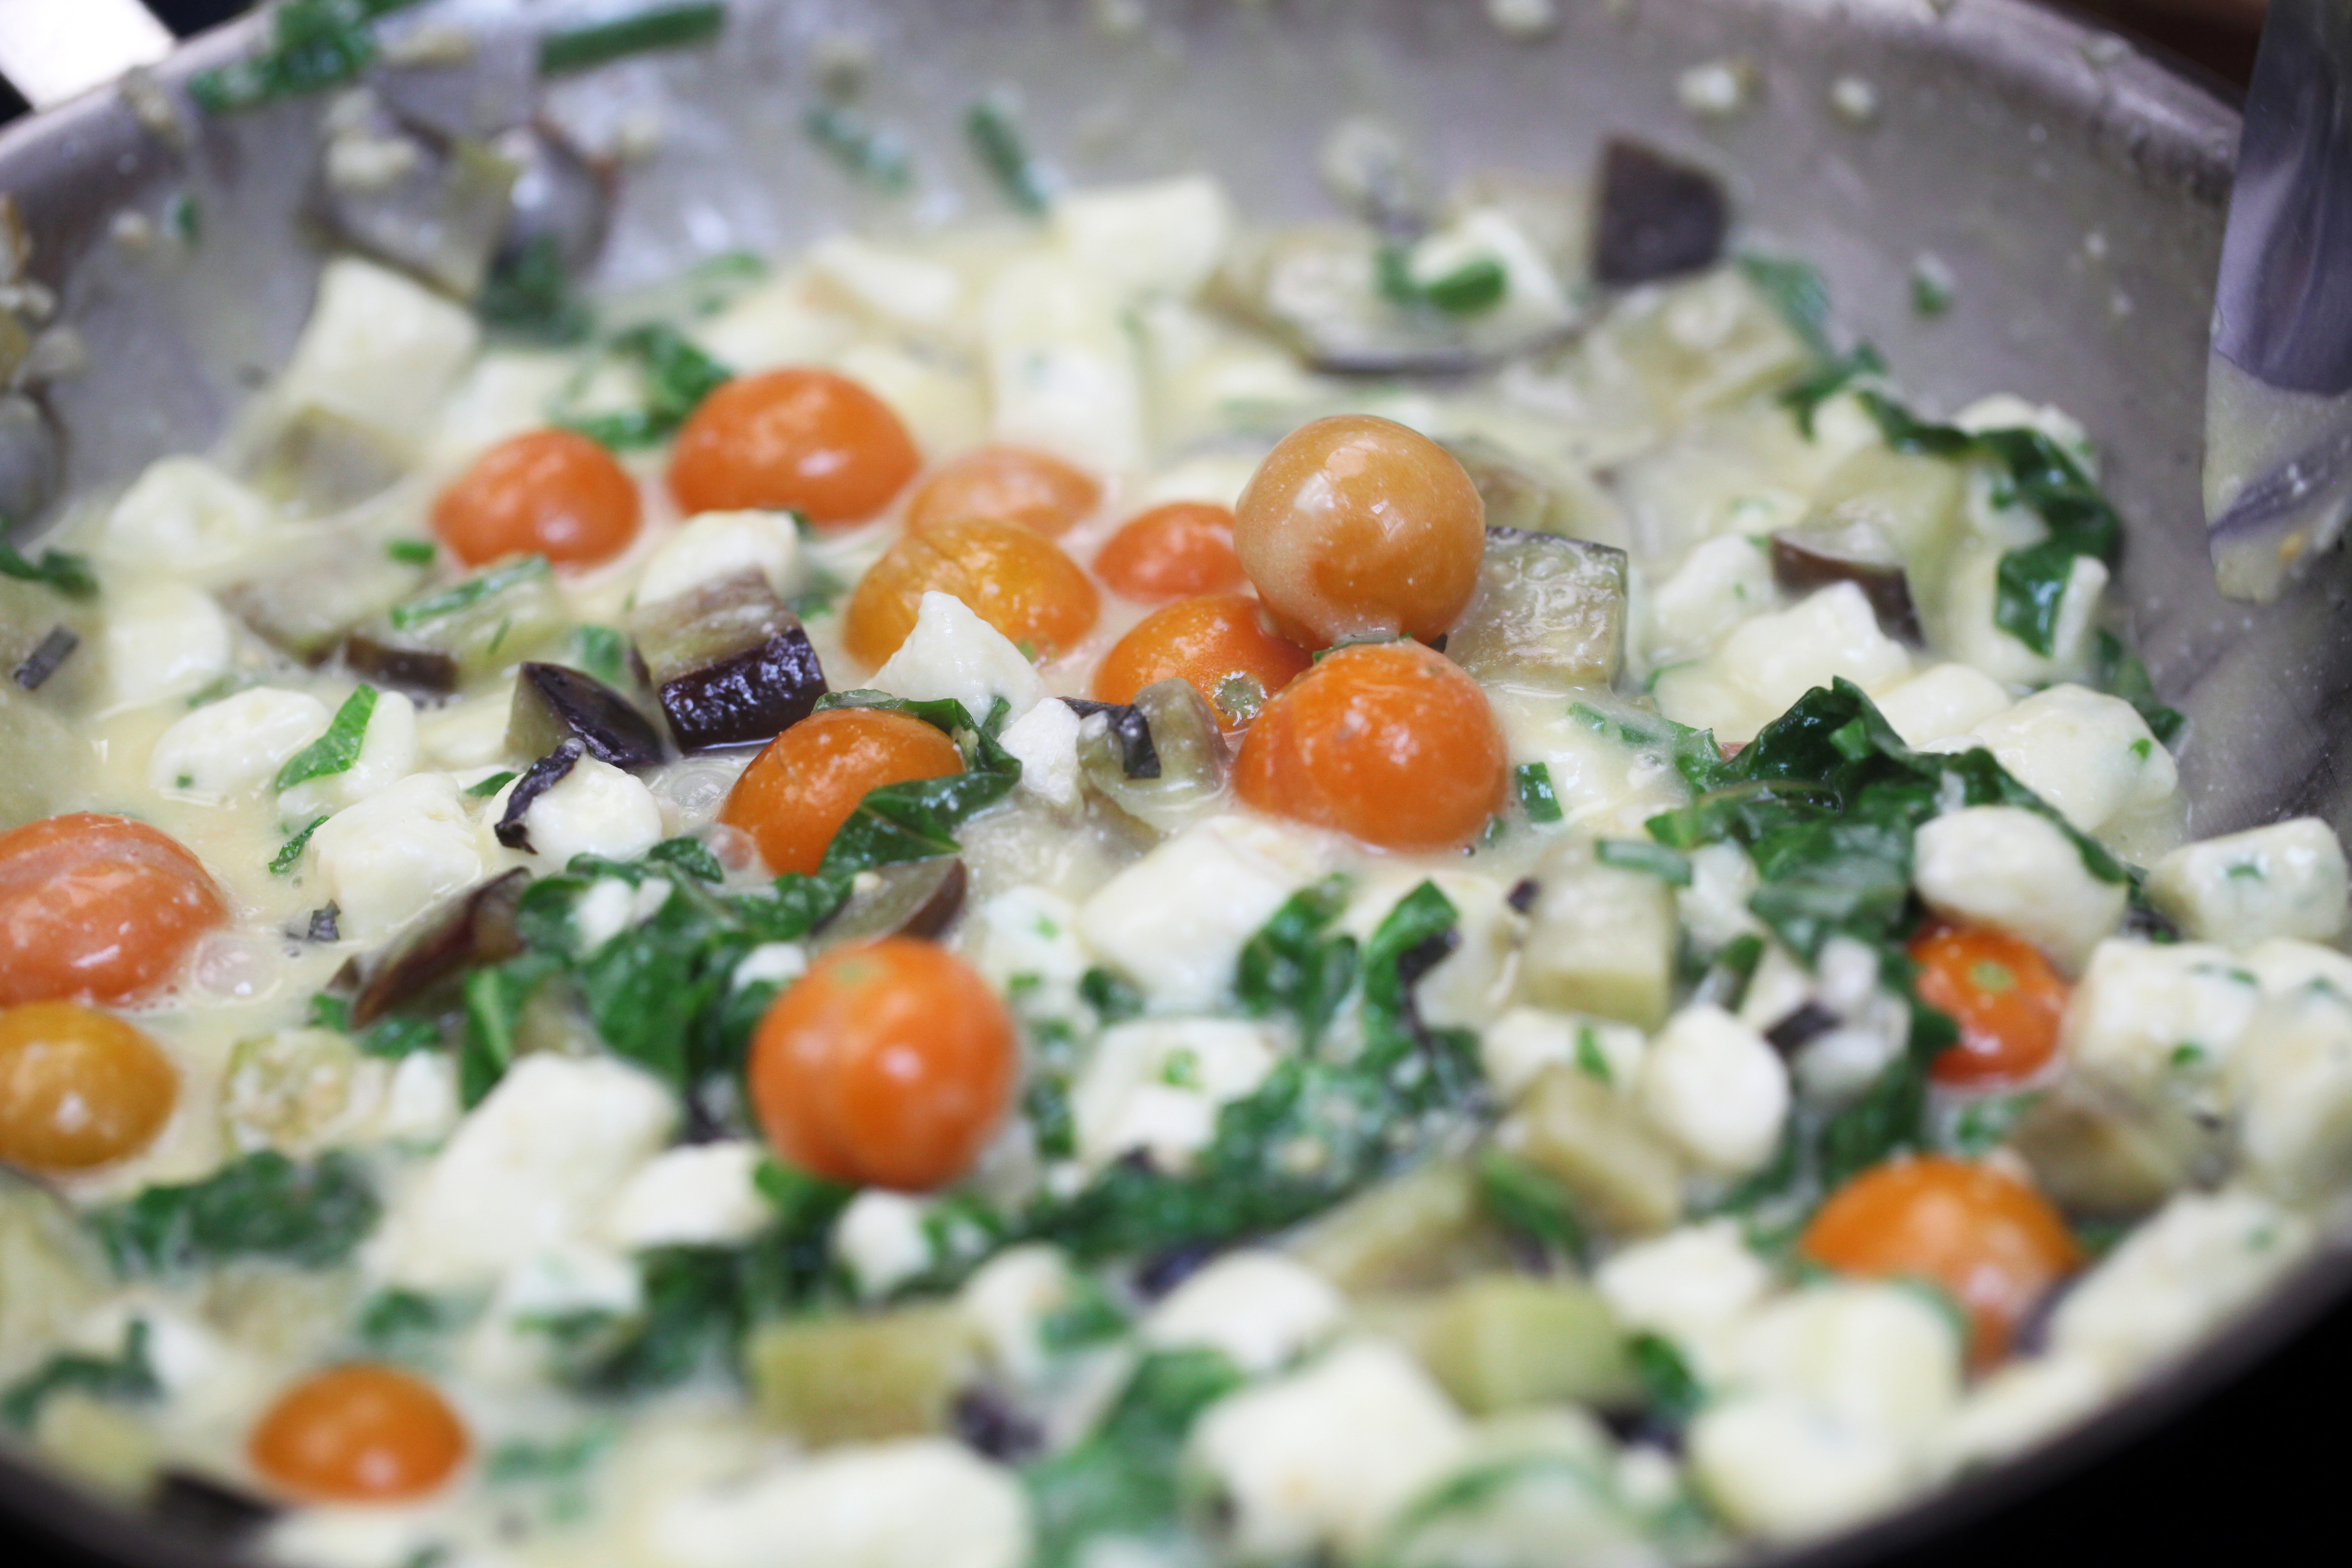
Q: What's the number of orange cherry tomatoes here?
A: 15